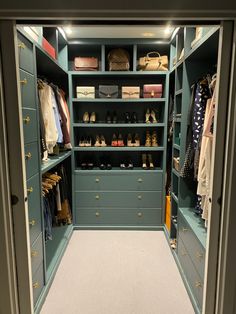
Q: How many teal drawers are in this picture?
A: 13